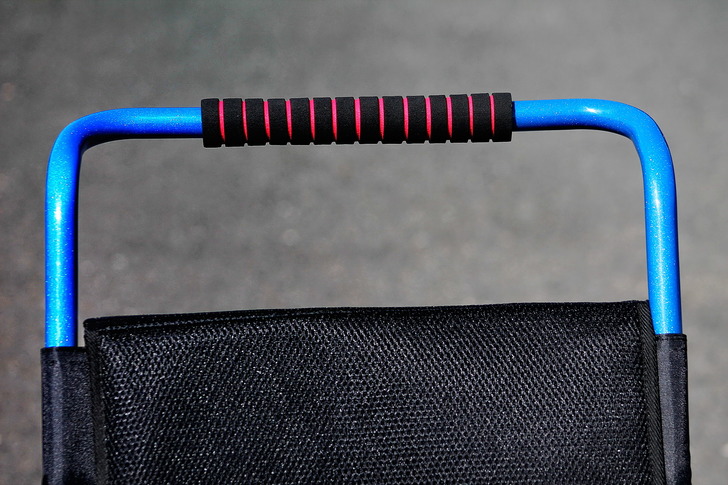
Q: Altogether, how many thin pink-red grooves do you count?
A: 13